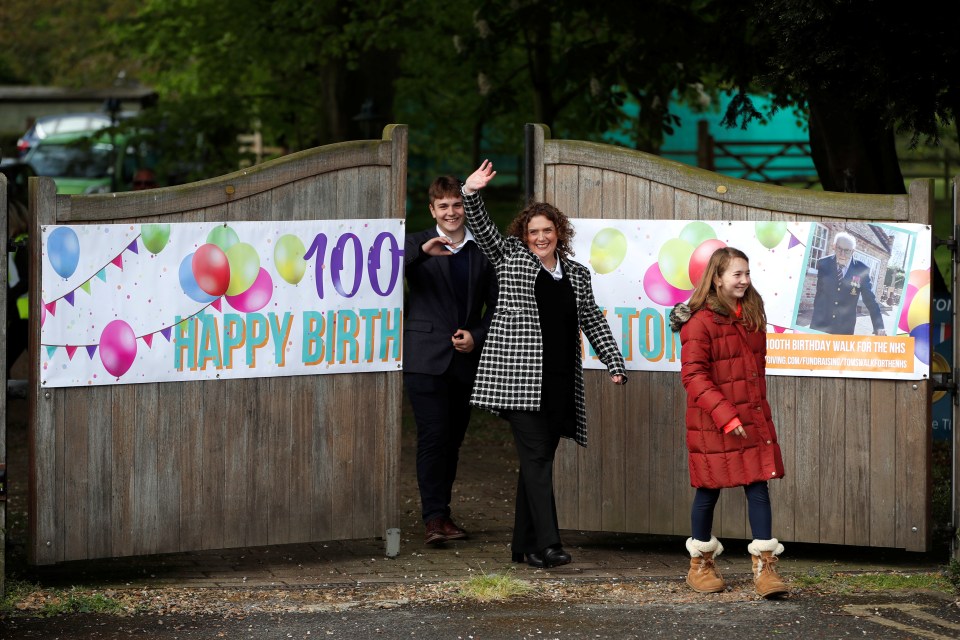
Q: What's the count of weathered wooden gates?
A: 2